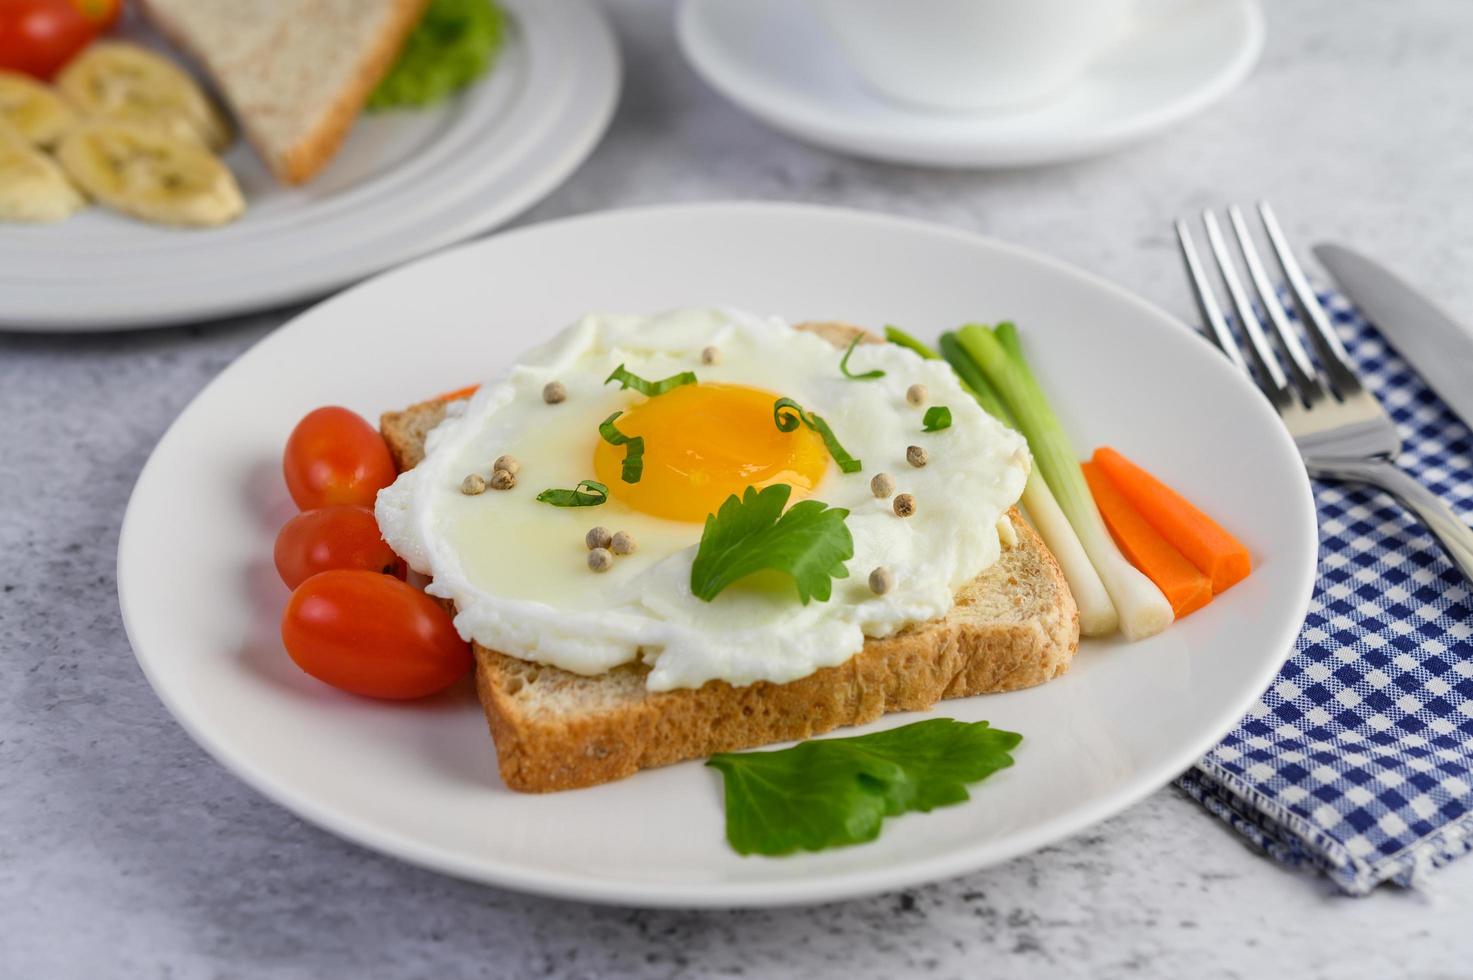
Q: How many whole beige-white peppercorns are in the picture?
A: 13